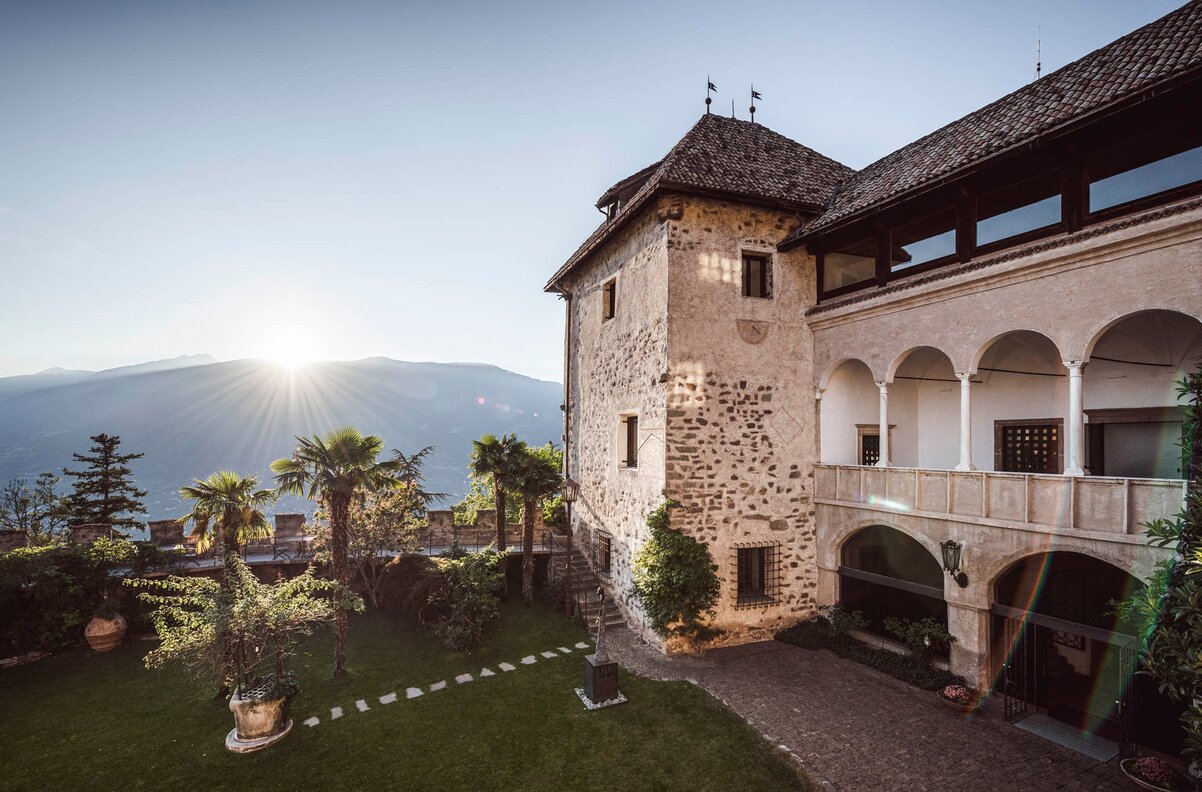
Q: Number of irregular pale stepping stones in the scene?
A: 13